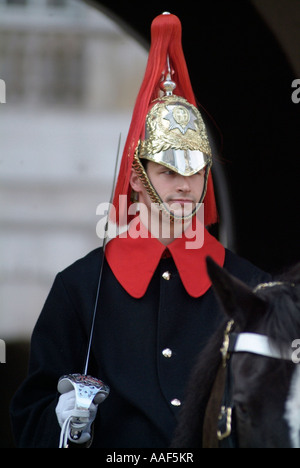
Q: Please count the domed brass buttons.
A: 3